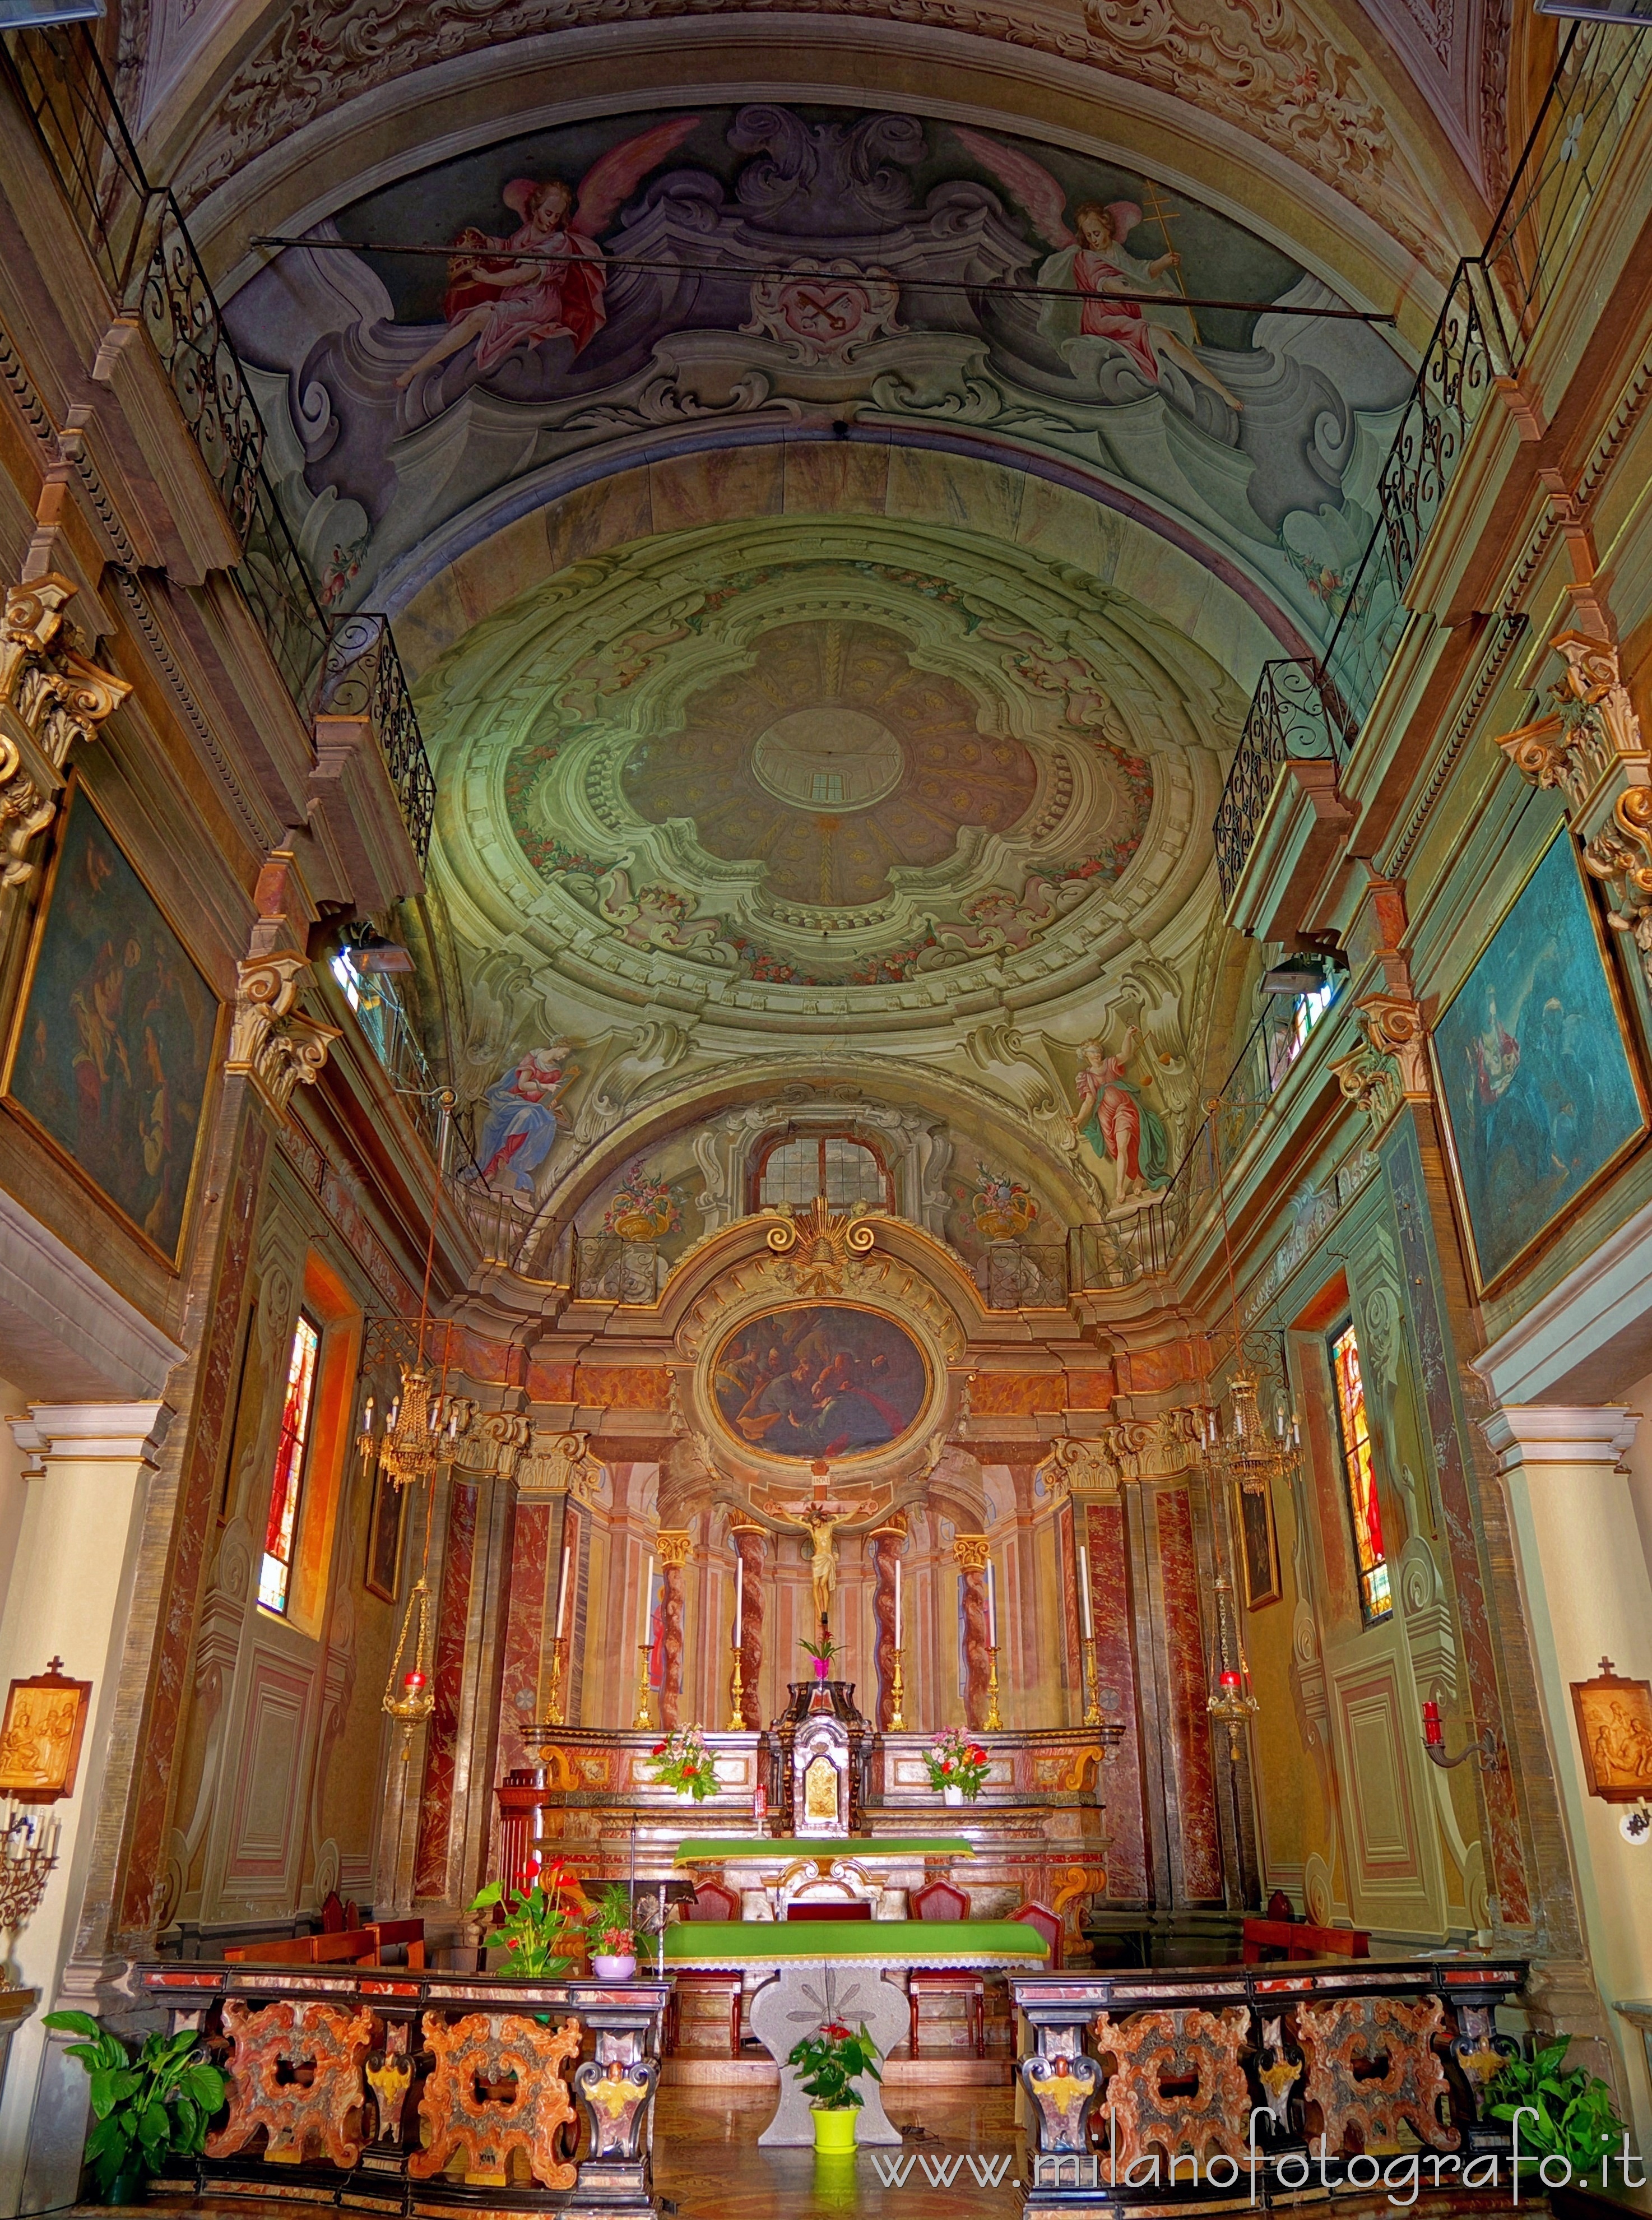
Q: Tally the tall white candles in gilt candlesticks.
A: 6